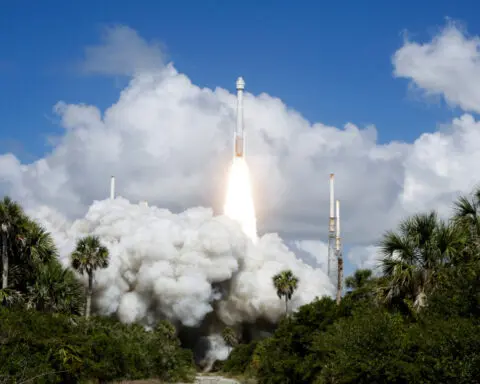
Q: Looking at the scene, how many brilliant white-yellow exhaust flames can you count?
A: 1